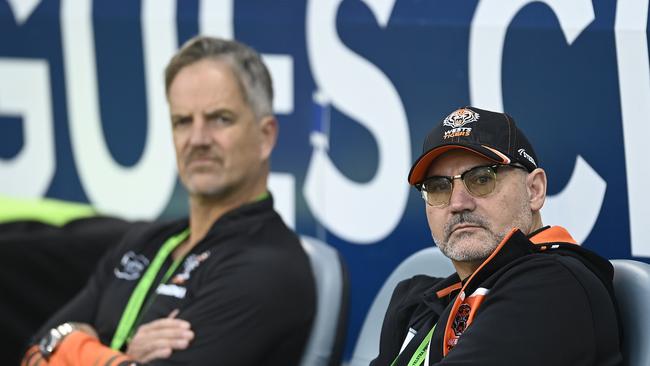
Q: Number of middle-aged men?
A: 2